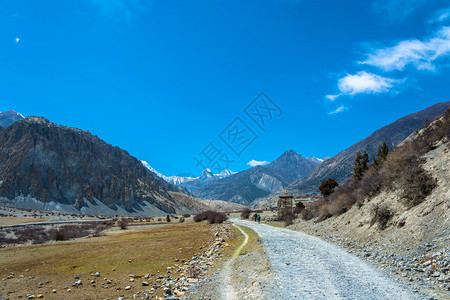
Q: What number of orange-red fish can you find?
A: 0